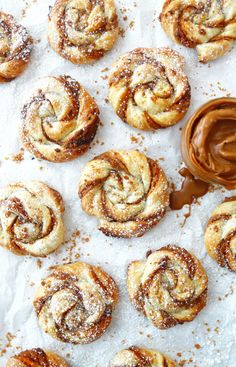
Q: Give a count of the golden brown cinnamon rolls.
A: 12